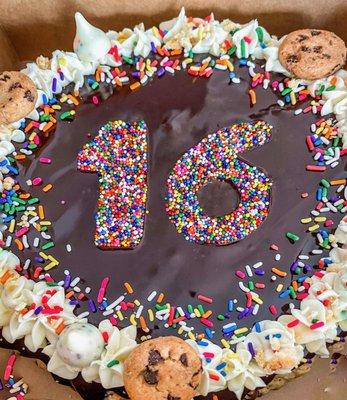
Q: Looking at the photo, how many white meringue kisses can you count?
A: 2